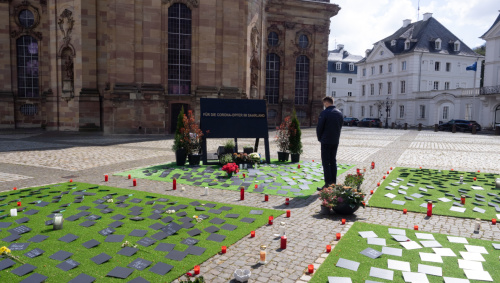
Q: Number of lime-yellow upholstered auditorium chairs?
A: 0